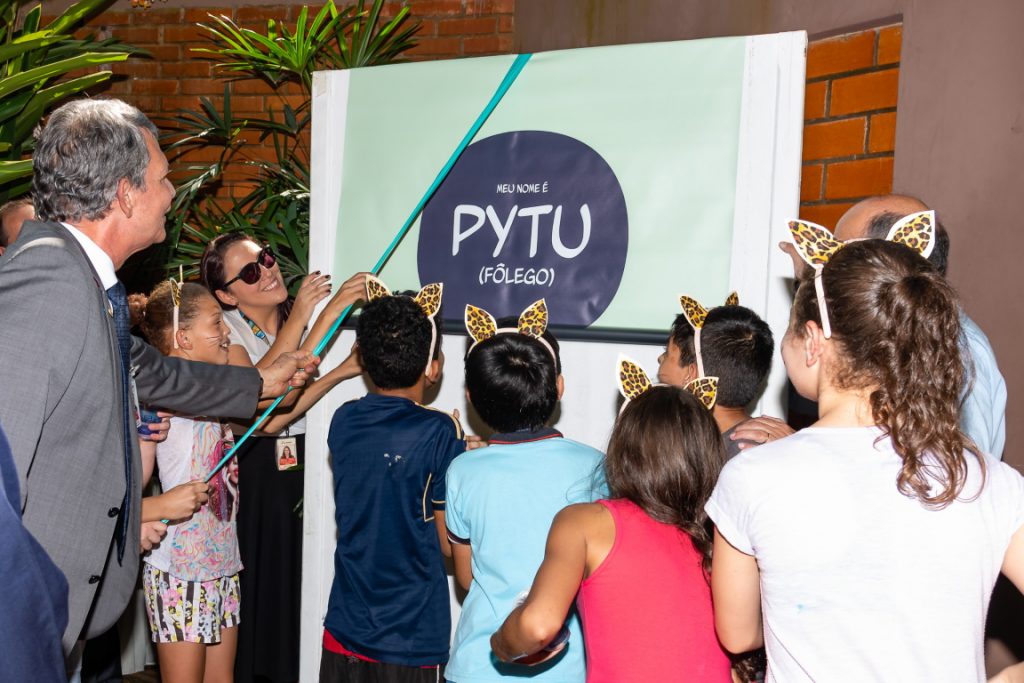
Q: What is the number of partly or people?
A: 11